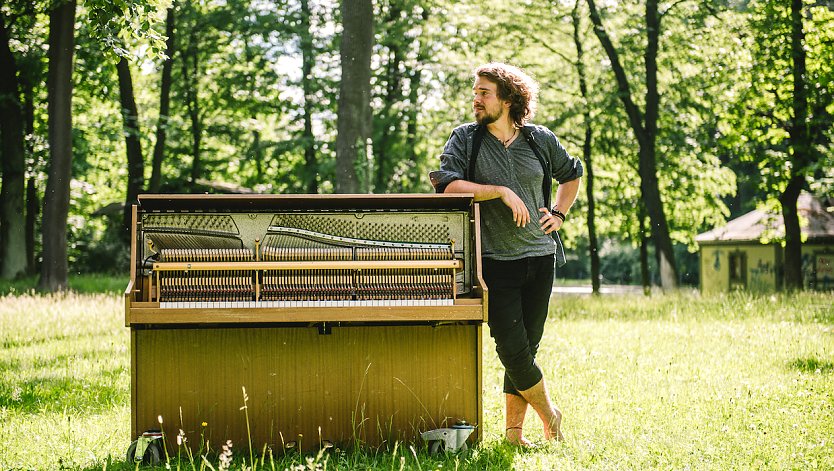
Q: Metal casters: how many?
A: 2